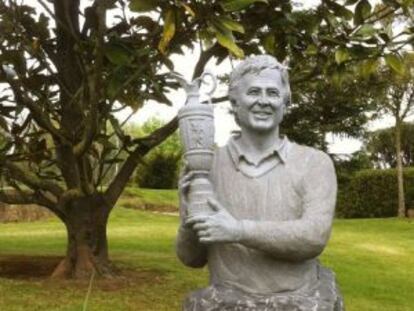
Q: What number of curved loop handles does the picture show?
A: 1